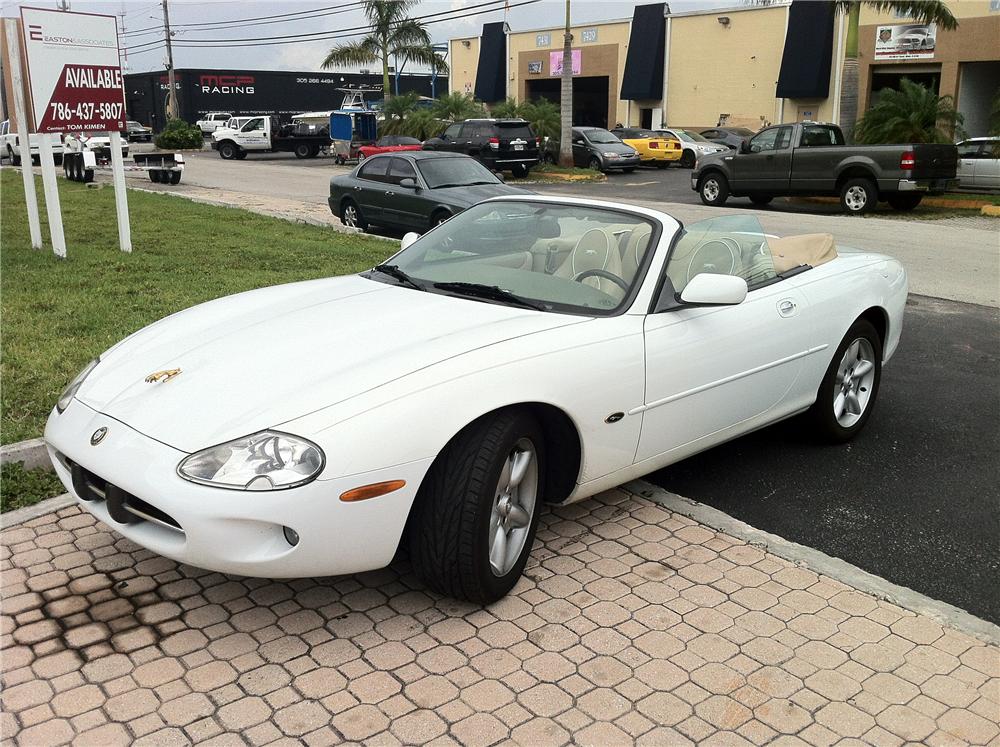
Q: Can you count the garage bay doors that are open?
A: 3